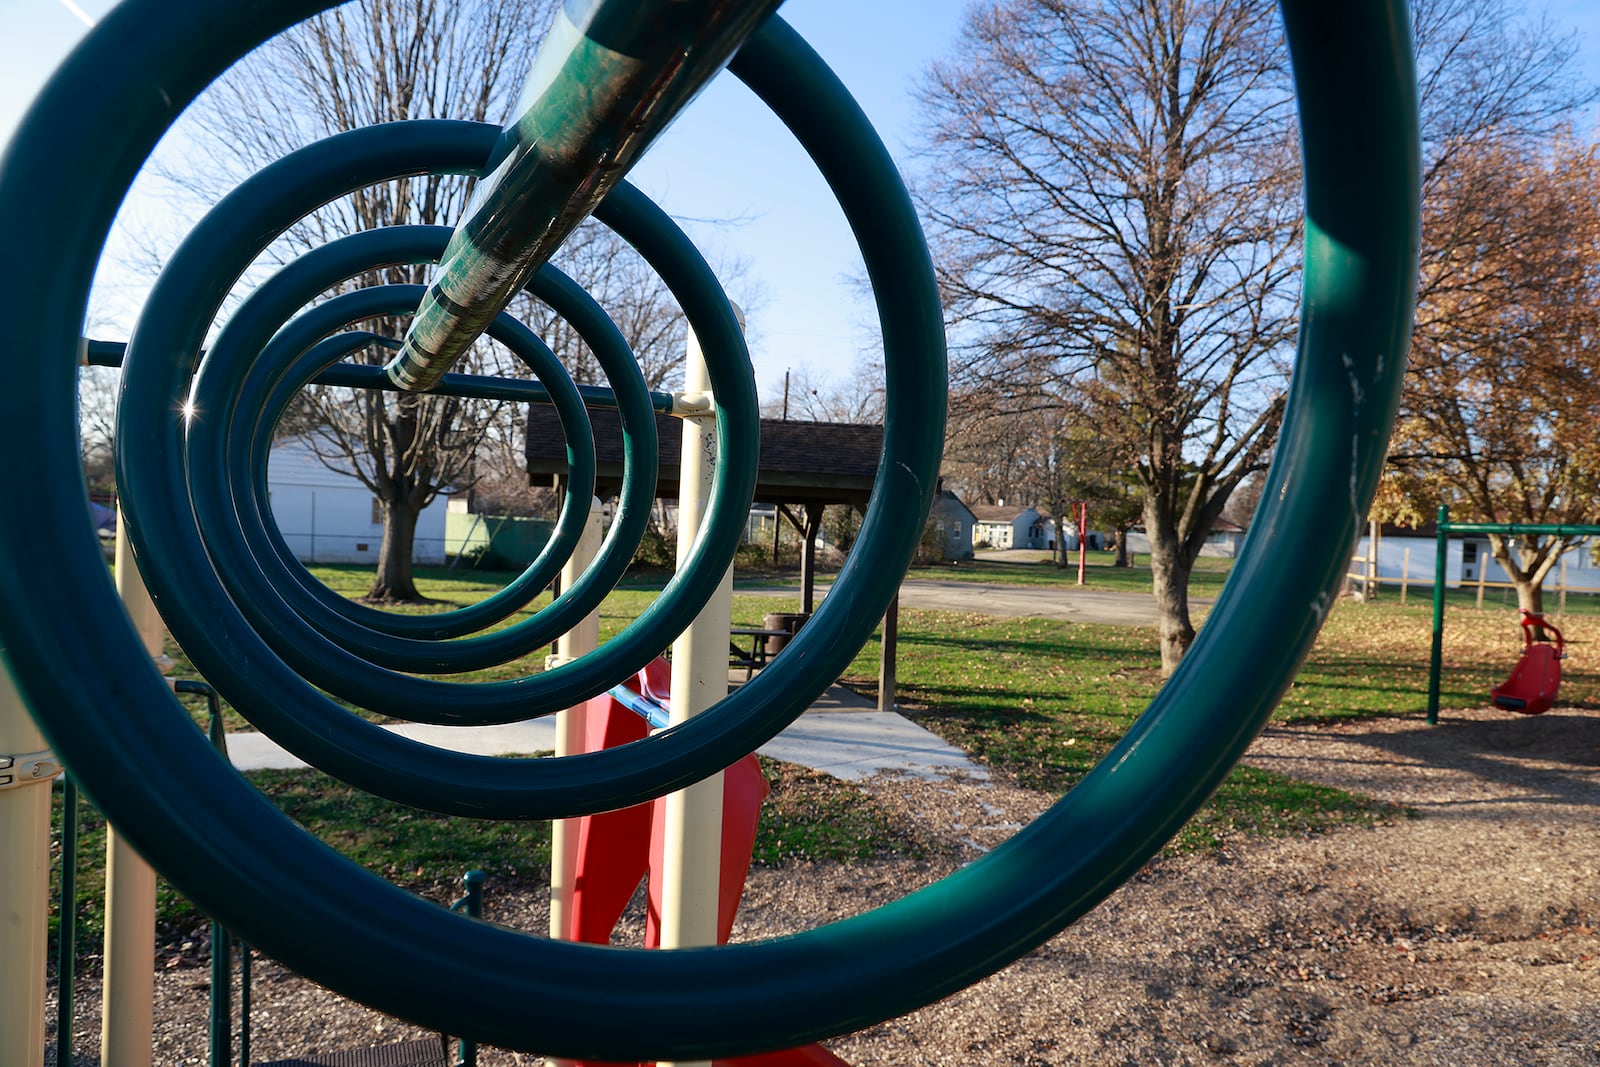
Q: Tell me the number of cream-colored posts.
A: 4